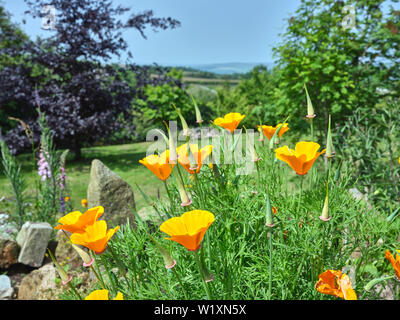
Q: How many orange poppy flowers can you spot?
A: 11